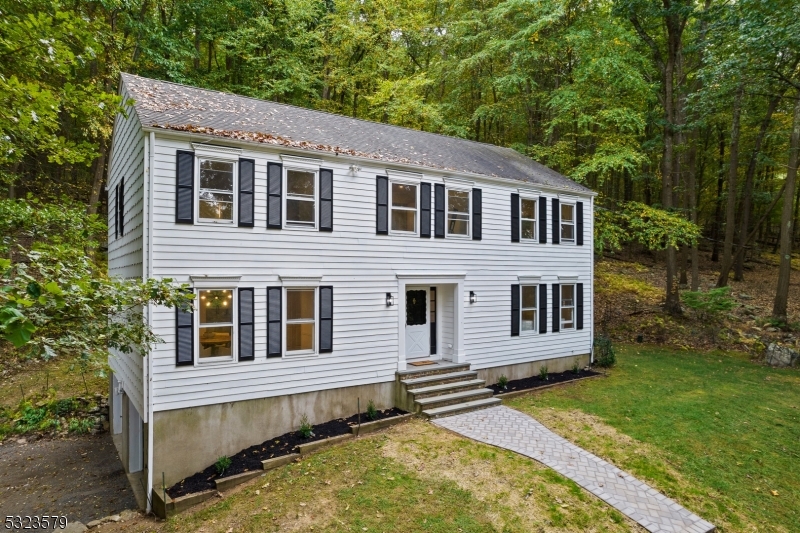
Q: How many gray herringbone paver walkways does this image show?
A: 1